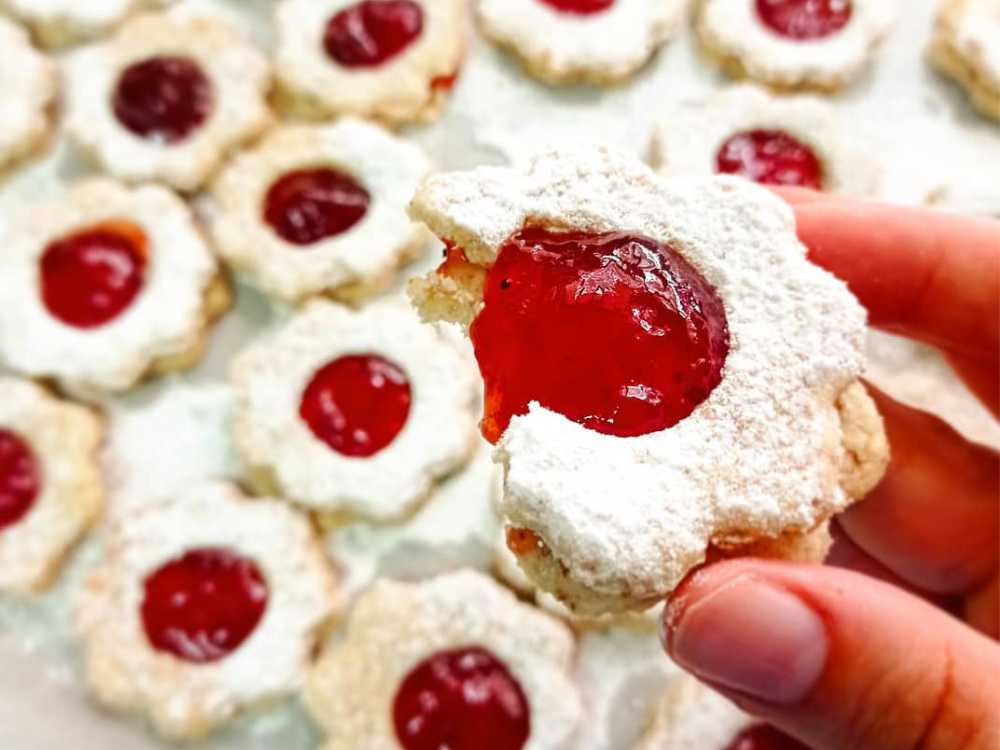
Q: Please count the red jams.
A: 13